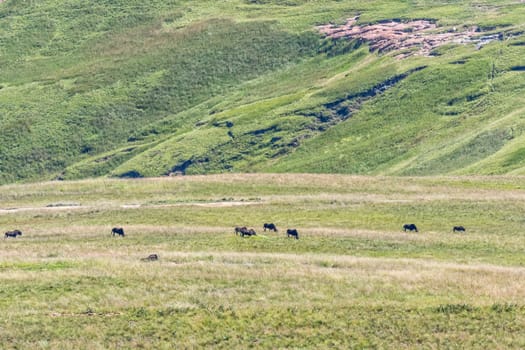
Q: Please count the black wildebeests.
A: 9